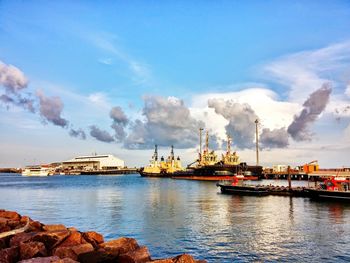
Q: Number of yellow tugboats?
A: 4